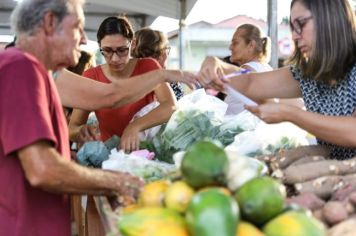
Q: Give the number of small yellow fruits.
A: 2